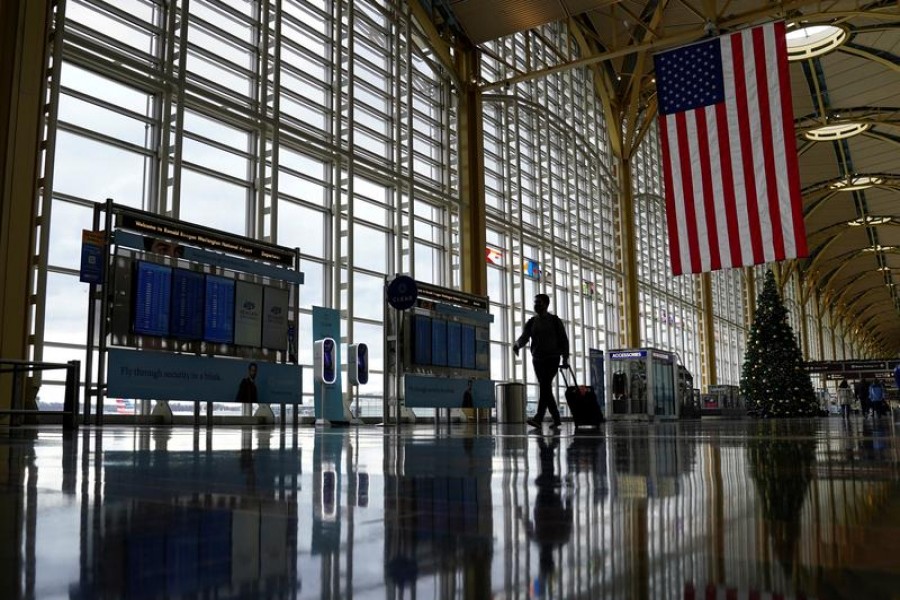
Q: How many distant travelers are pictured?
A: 3